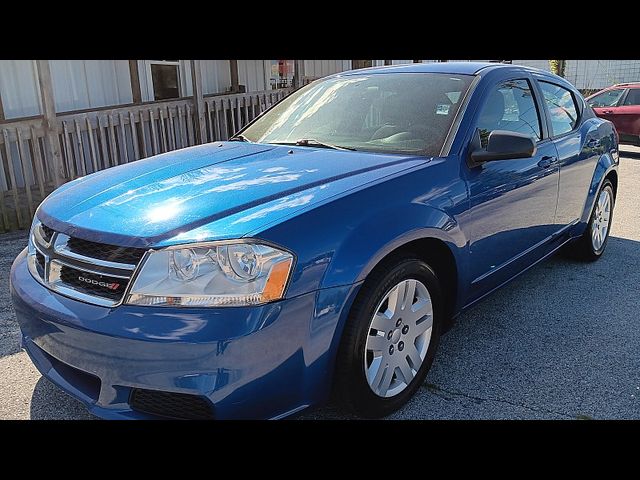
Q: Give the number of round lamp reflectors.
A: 2